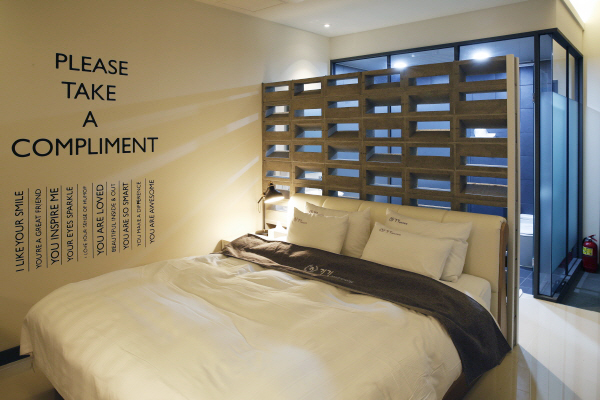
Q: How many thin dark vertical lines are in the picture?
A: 9